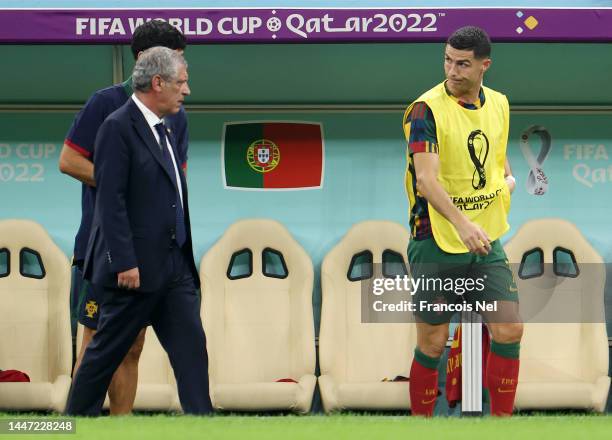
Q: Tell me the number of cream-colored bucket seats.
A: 5